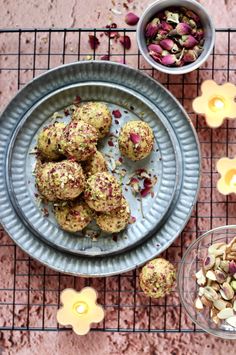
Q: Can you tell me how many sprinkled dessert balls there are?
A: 10